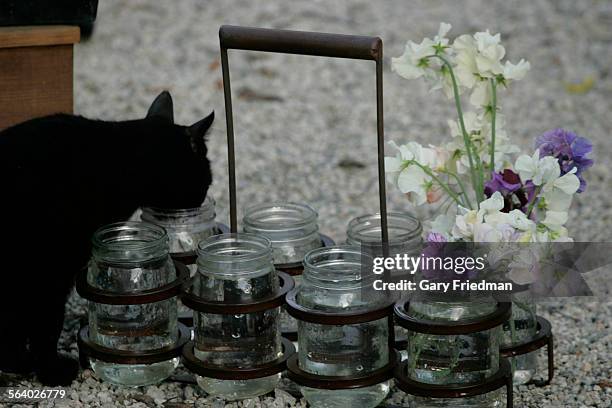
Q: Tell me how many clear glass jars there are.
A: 8